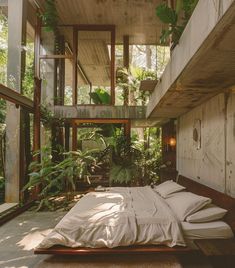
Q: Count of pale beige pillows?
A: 3